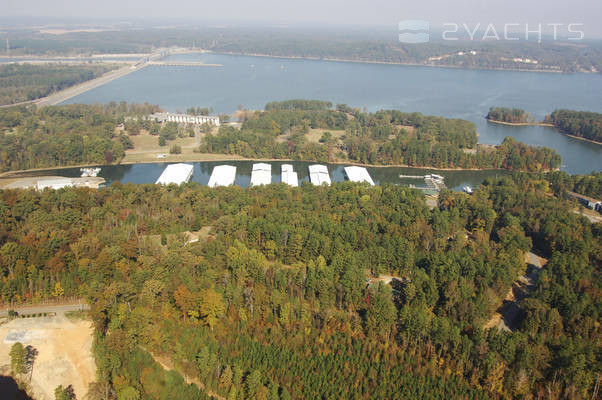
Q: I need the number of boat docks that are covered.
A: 6